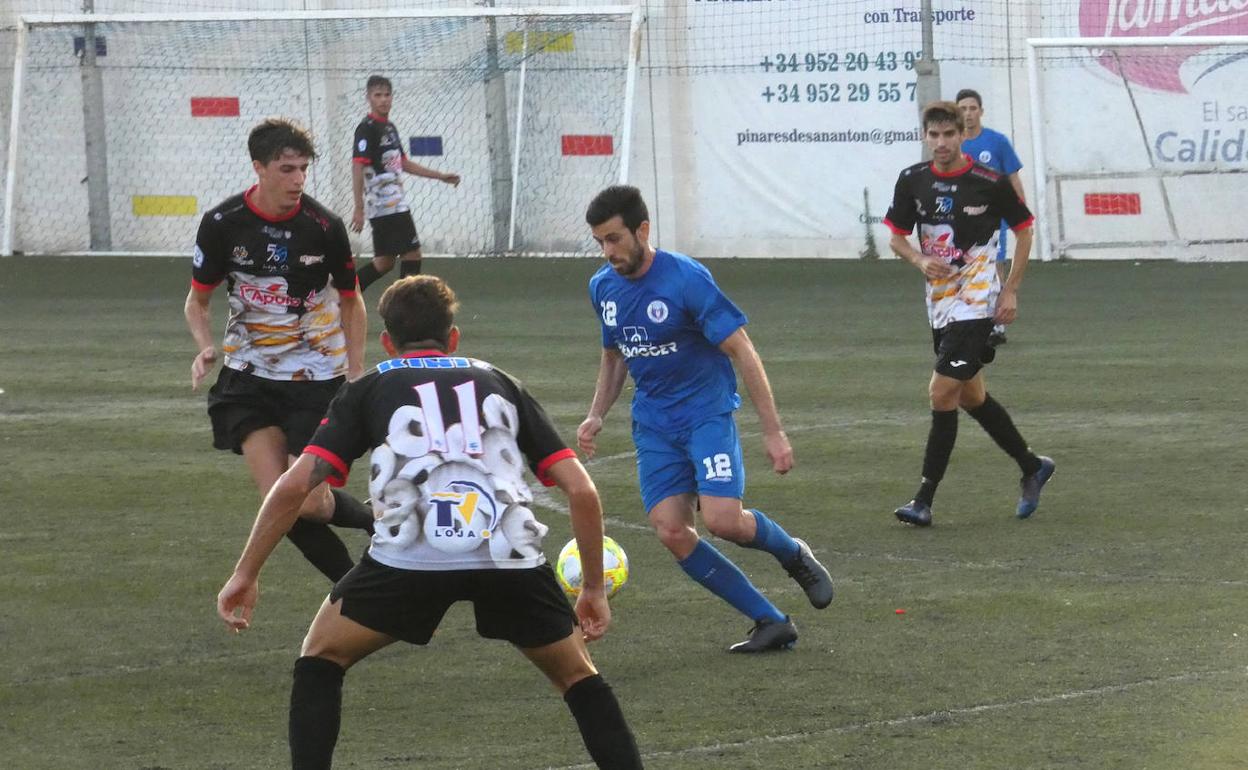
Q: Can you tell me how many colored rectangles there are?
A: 7